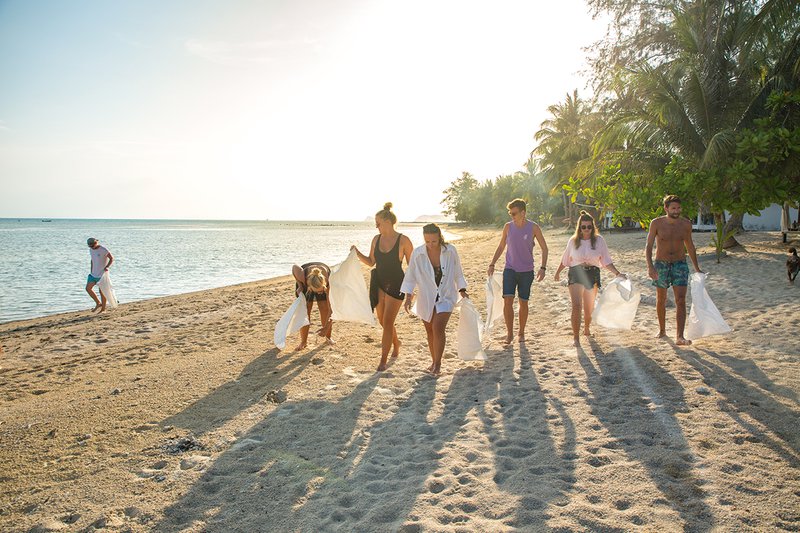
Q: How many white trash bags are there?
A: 7